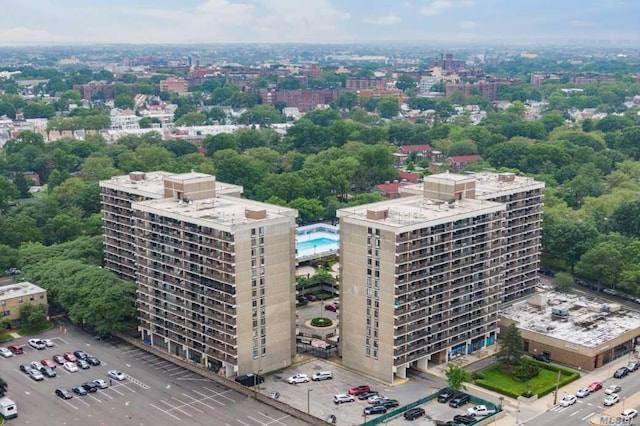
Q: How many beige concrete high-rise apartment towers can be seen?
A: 2